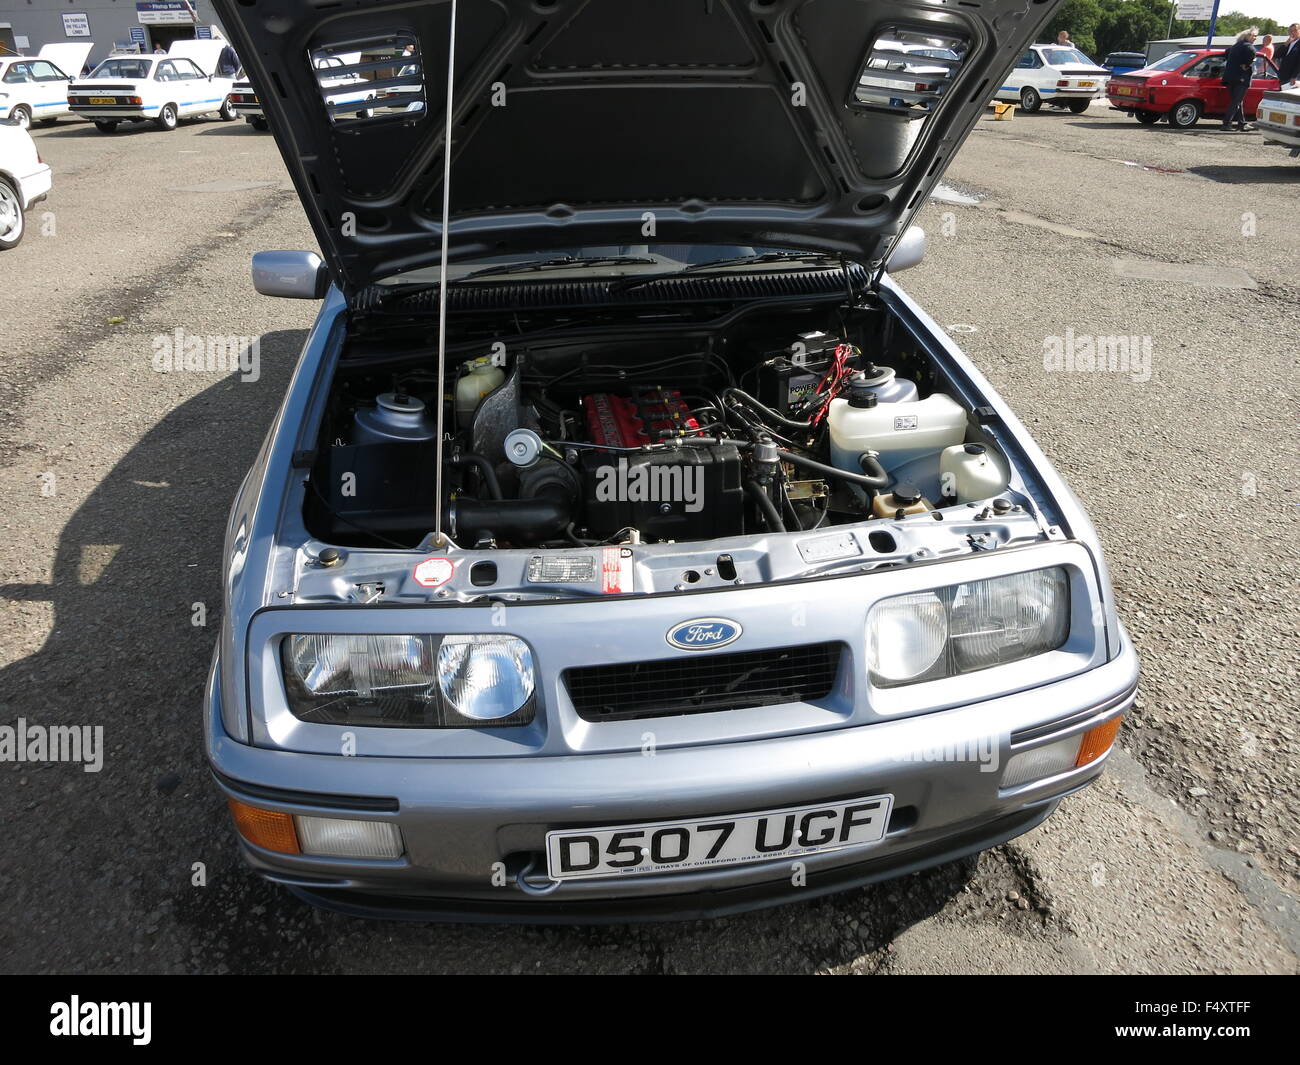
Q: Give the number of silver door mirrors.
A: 2